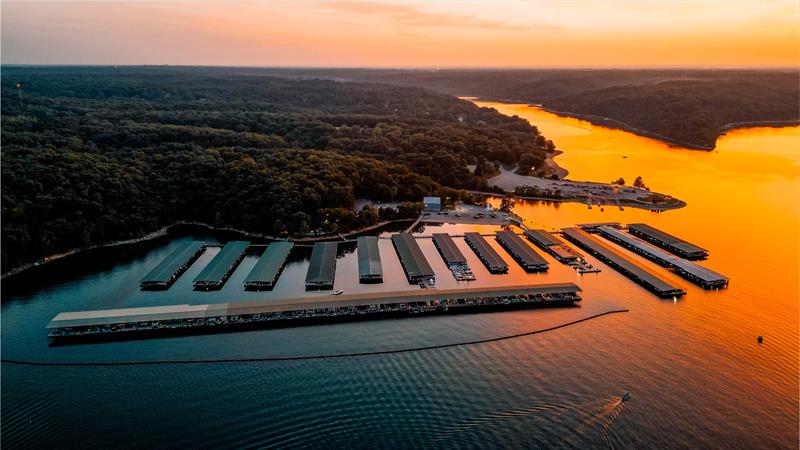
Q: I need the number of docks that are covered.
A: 14